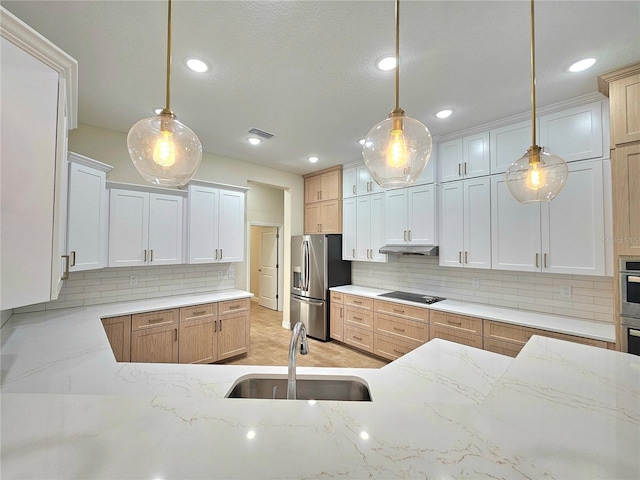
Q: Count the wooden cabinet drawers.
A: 14